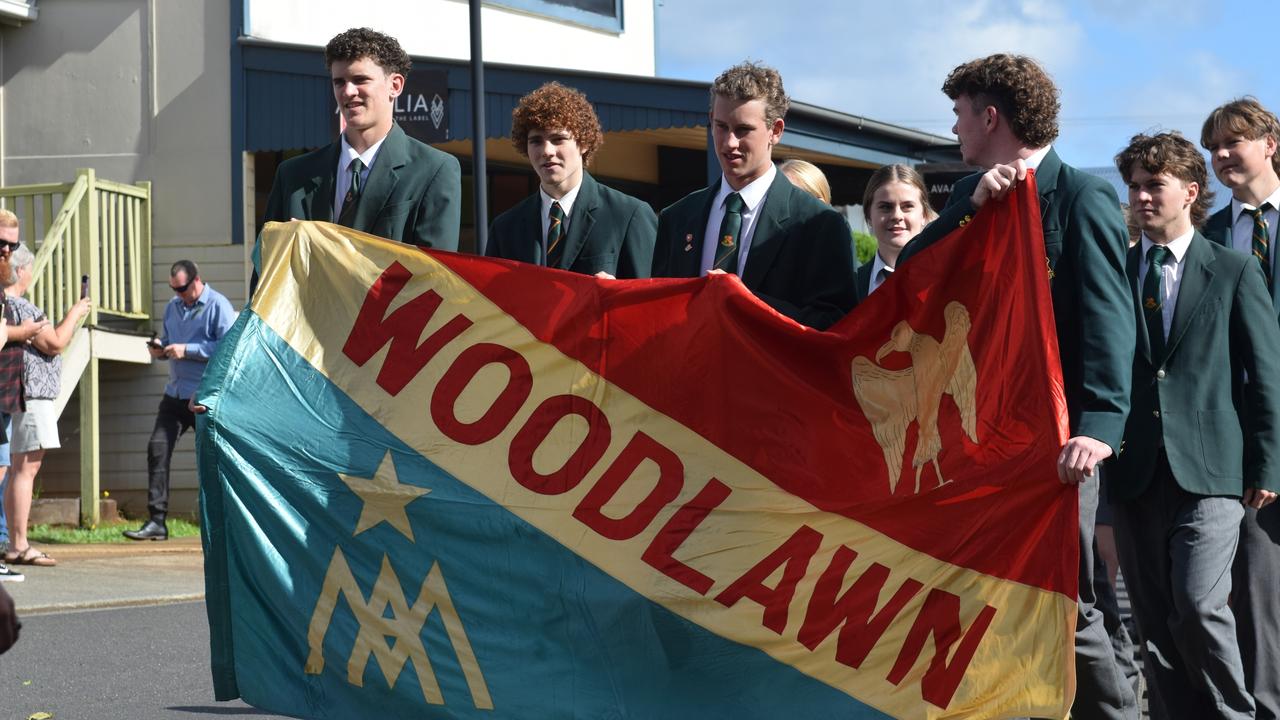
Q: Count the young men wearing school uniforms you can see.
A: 6